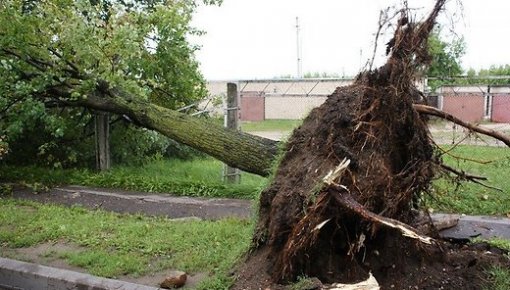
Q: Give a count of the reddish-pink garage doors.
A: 3